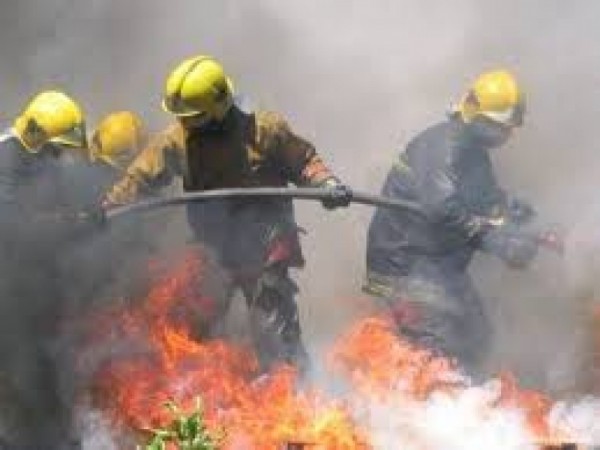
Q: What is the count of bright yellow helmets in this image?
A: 4